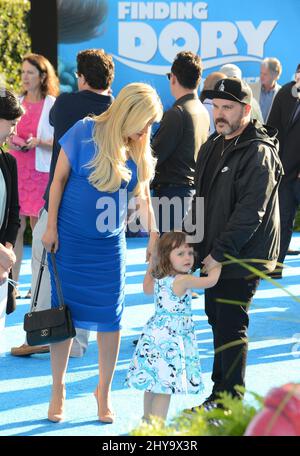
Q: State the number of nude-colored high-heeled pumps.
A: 2